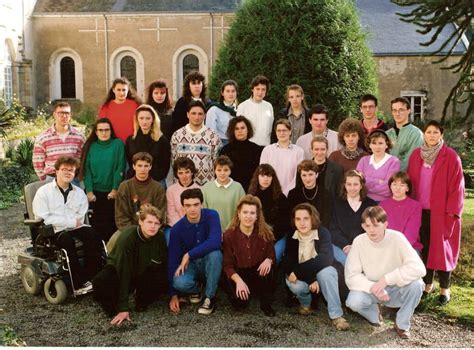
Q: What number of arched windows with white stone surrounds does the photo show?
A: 3